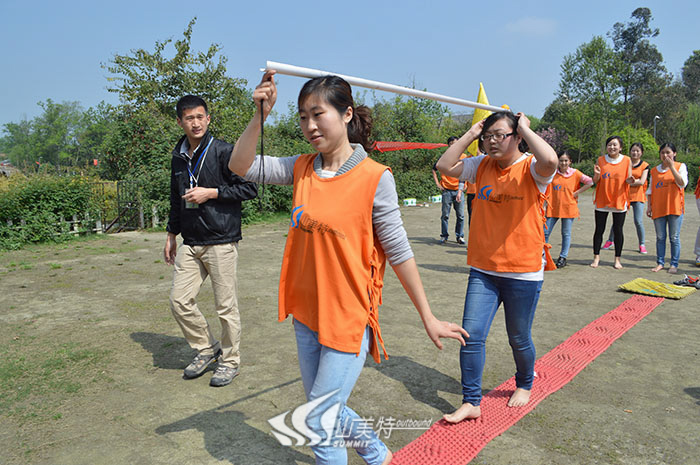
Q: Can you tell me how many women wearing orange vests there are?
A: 6